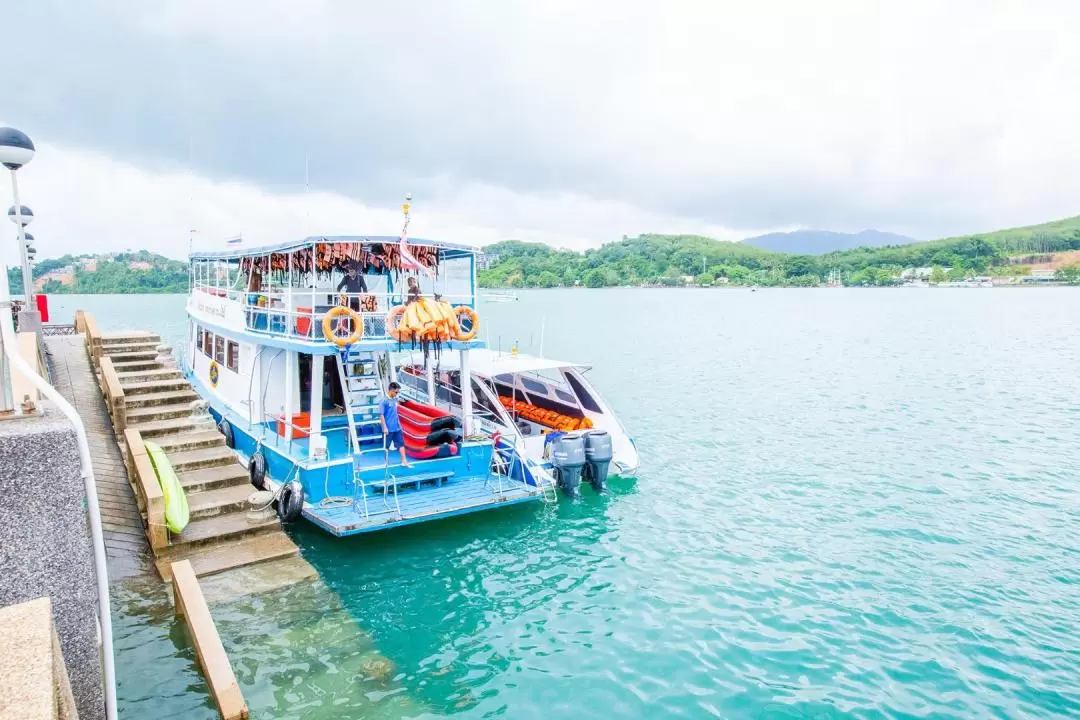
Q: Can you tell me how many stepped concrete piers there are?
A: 1